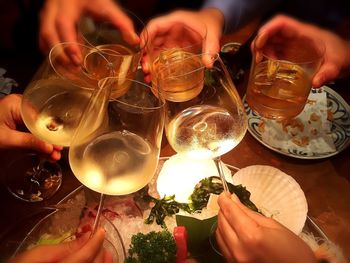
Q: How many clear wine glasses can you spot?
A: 3